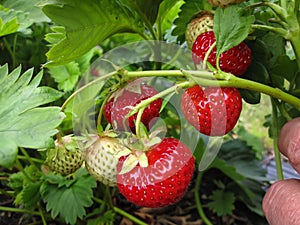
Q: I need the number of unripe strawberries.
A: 4